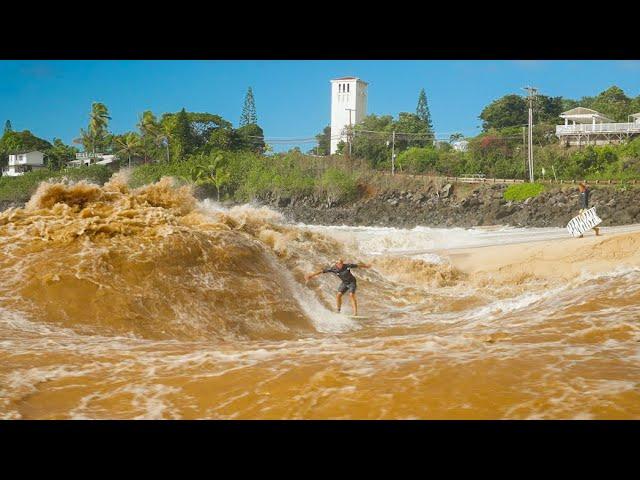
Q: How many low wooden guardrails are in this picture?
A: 1